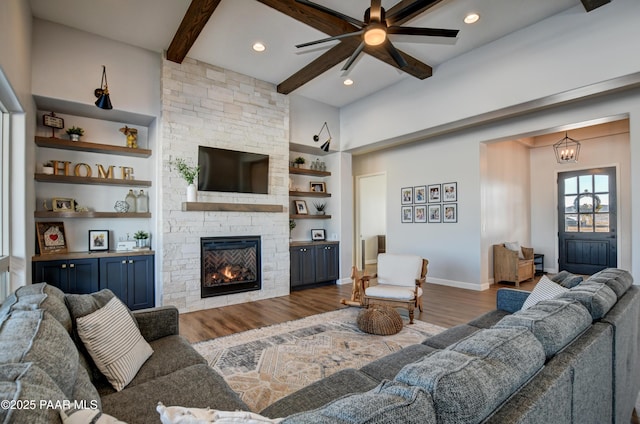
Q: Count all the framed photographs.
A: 13